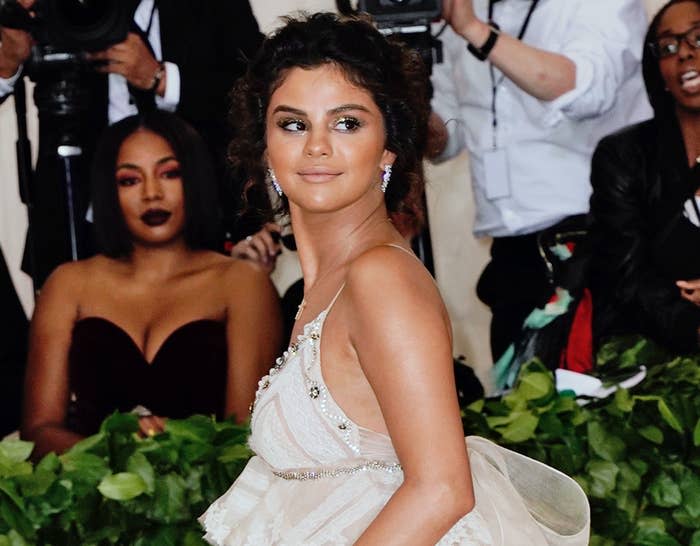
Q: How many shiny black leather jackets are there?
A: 1